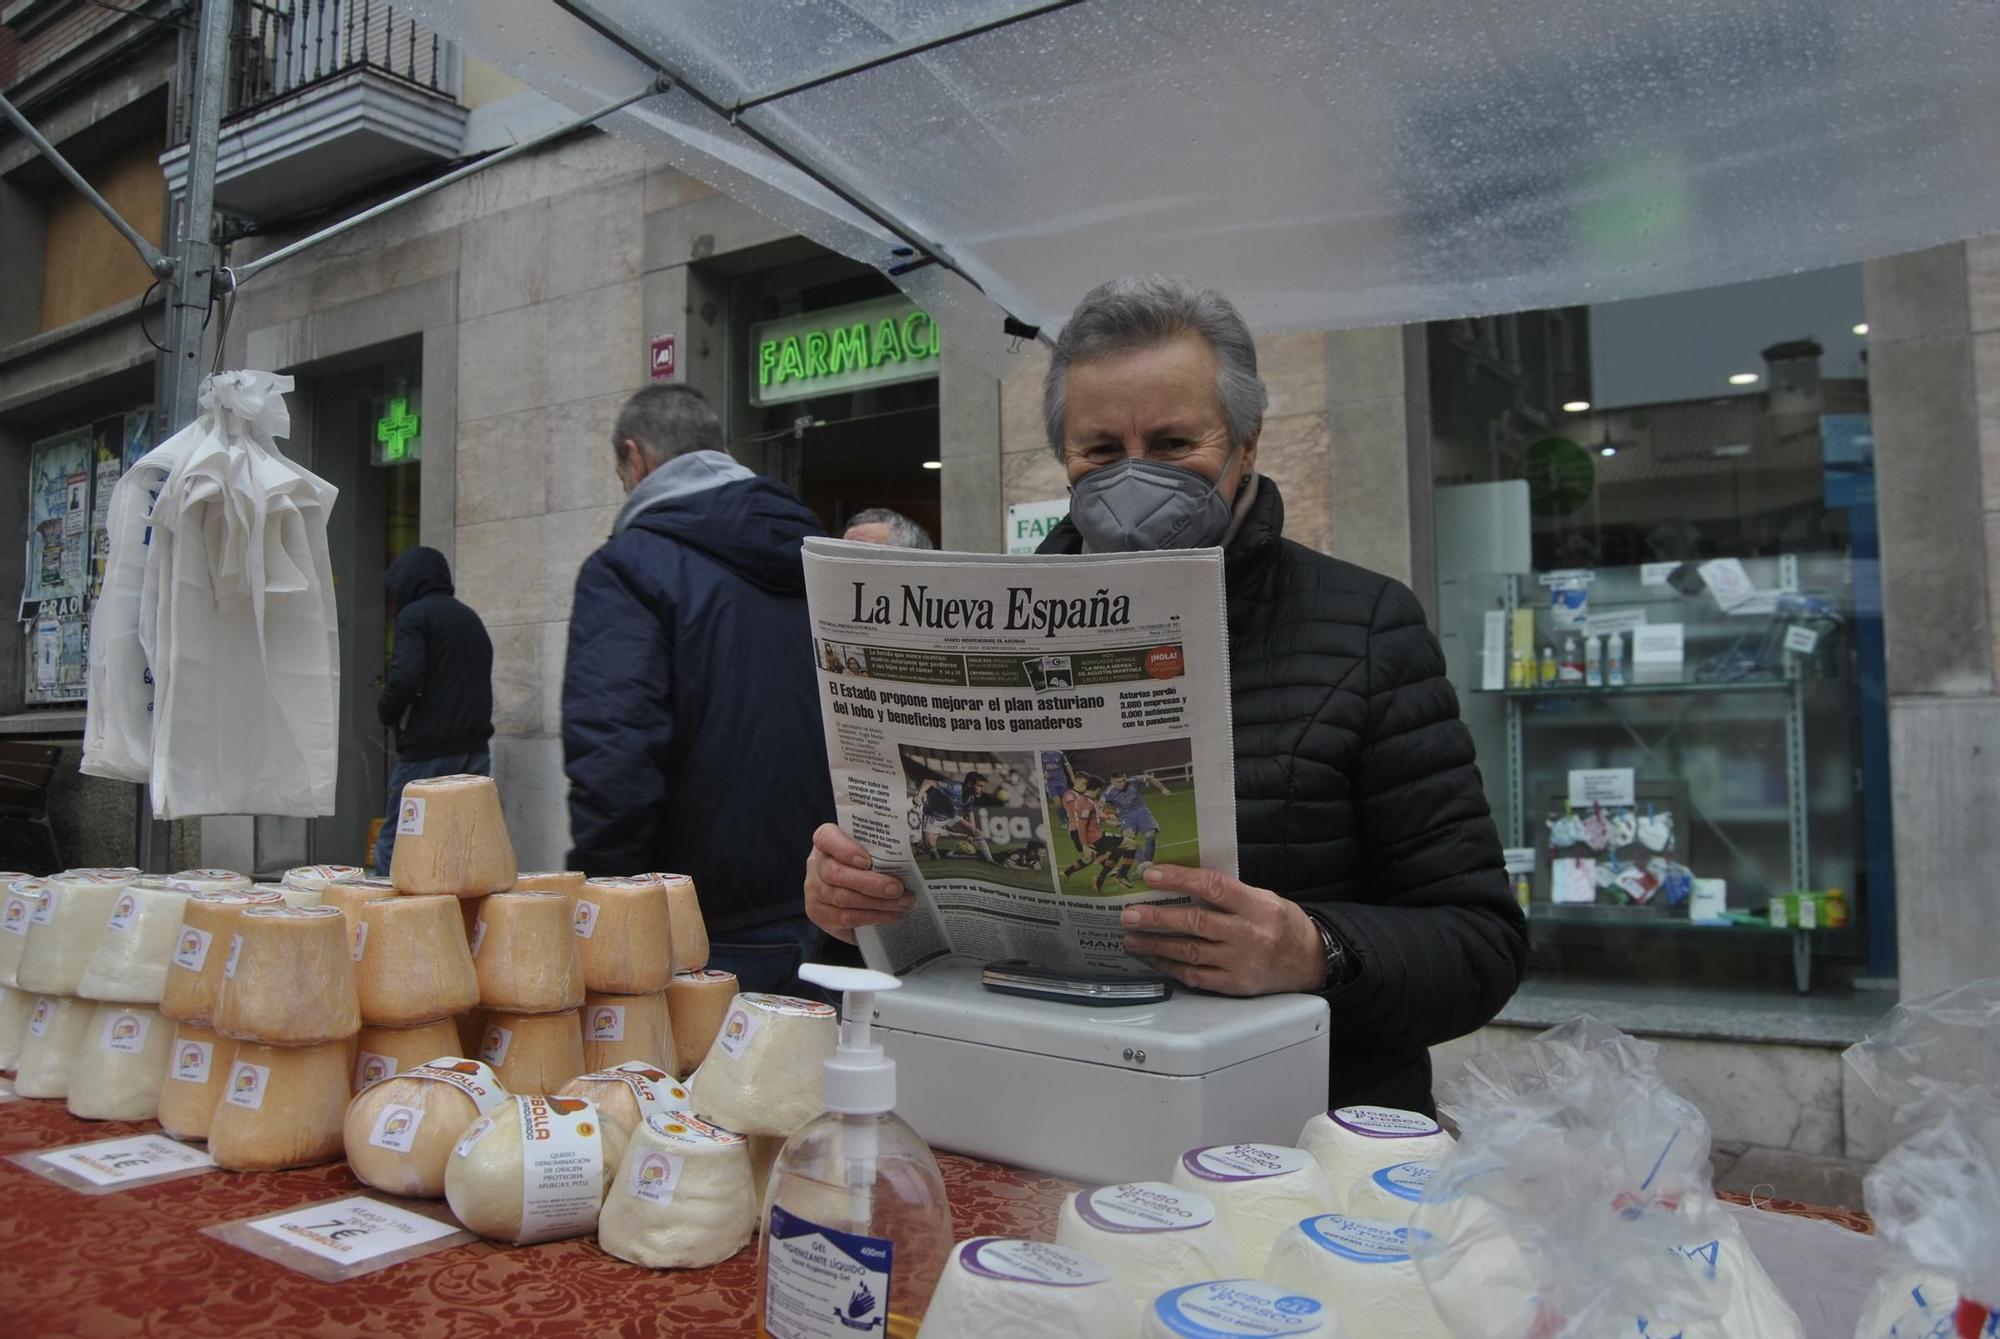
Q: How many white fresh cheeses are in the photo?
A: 7